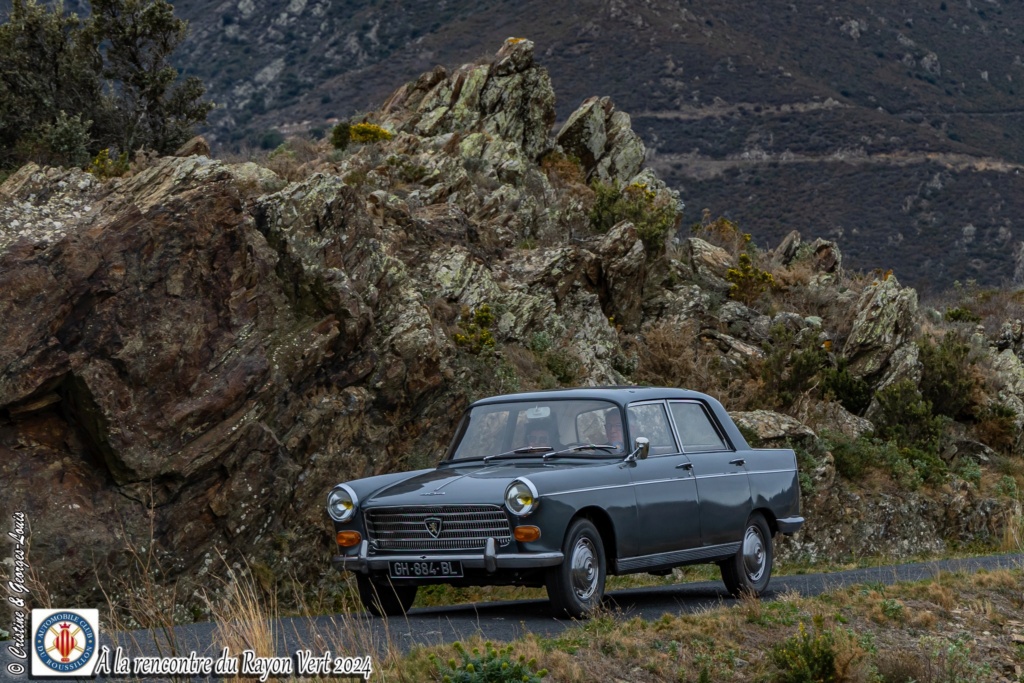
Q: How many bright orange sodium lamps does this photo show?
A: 0